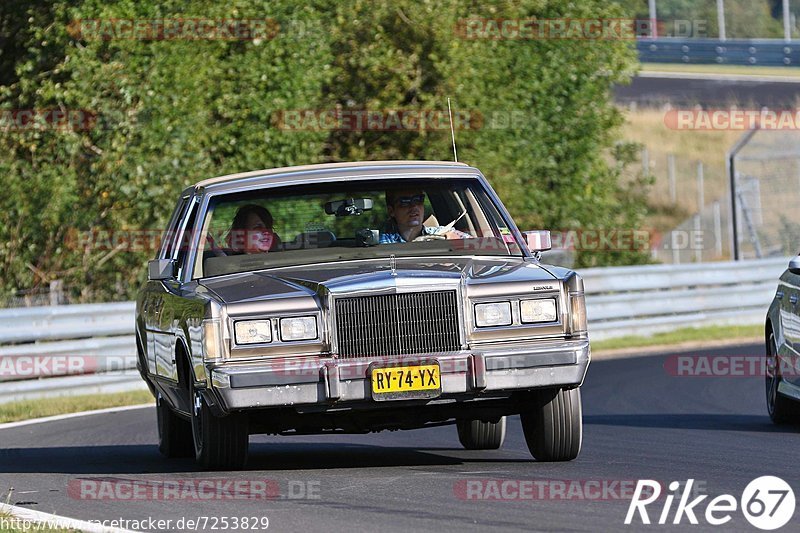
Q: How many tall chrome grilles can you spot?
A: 1